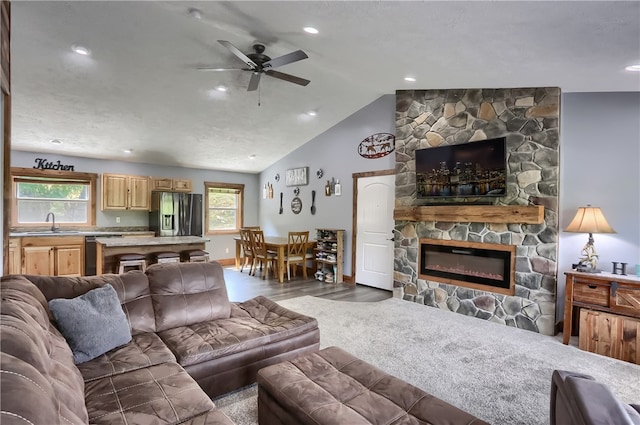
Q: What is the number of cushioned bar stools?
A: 3